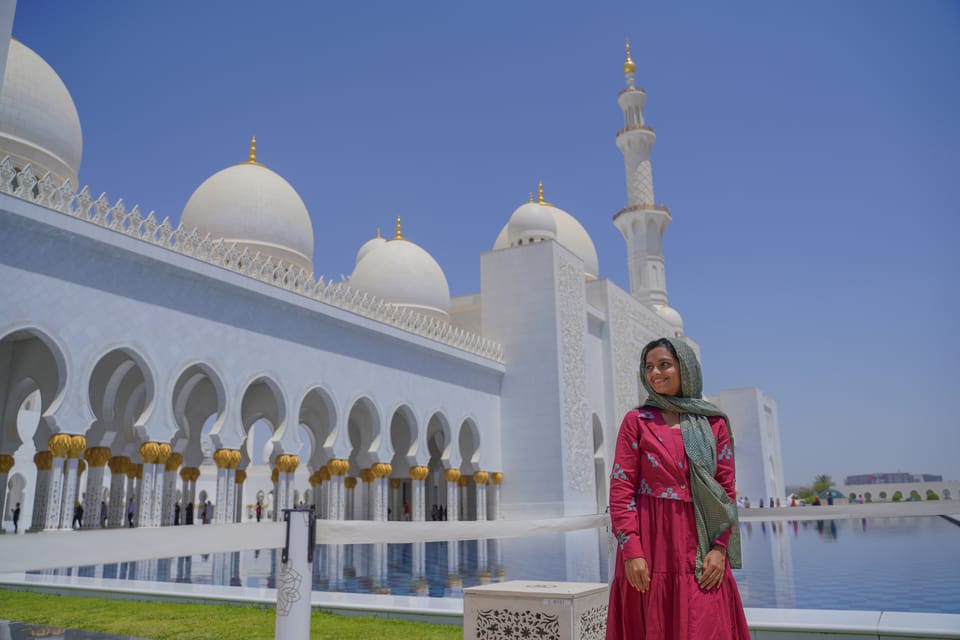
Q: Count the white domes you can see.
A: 7